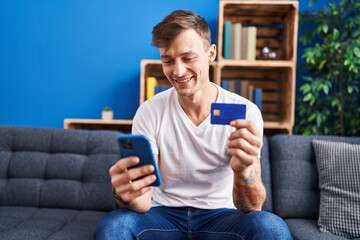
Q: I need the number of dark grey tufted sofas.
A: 1